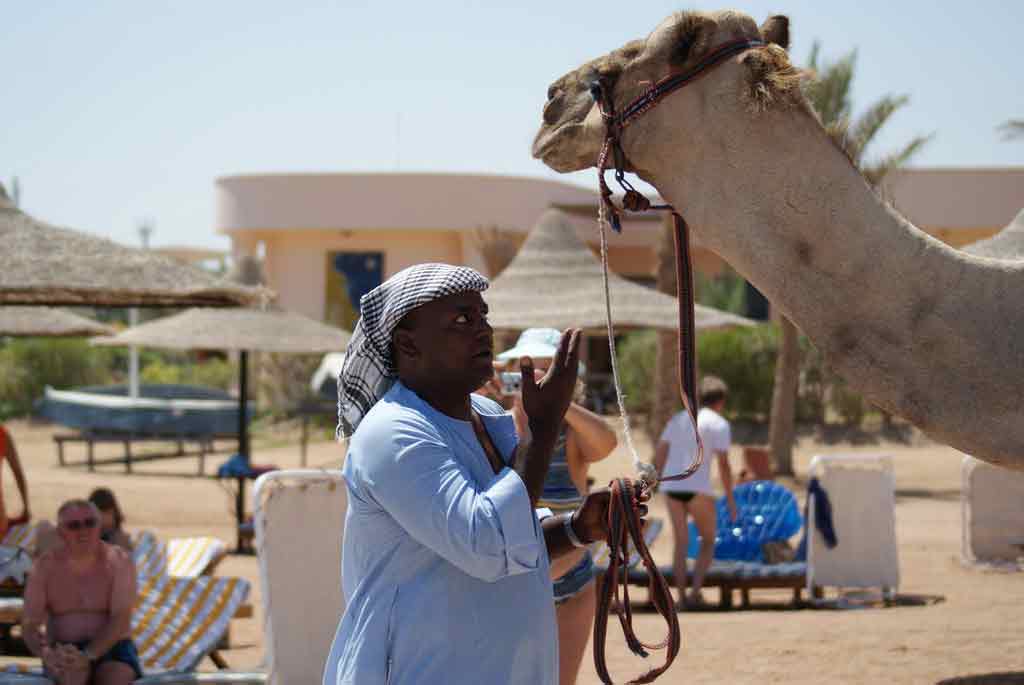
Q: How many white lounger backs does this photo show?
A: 3